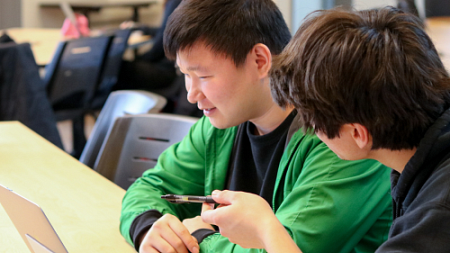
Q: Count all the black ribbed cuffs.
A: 2